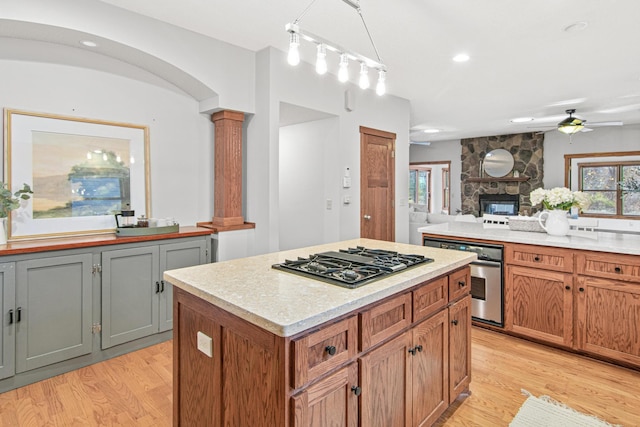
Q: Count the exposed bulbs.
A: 5